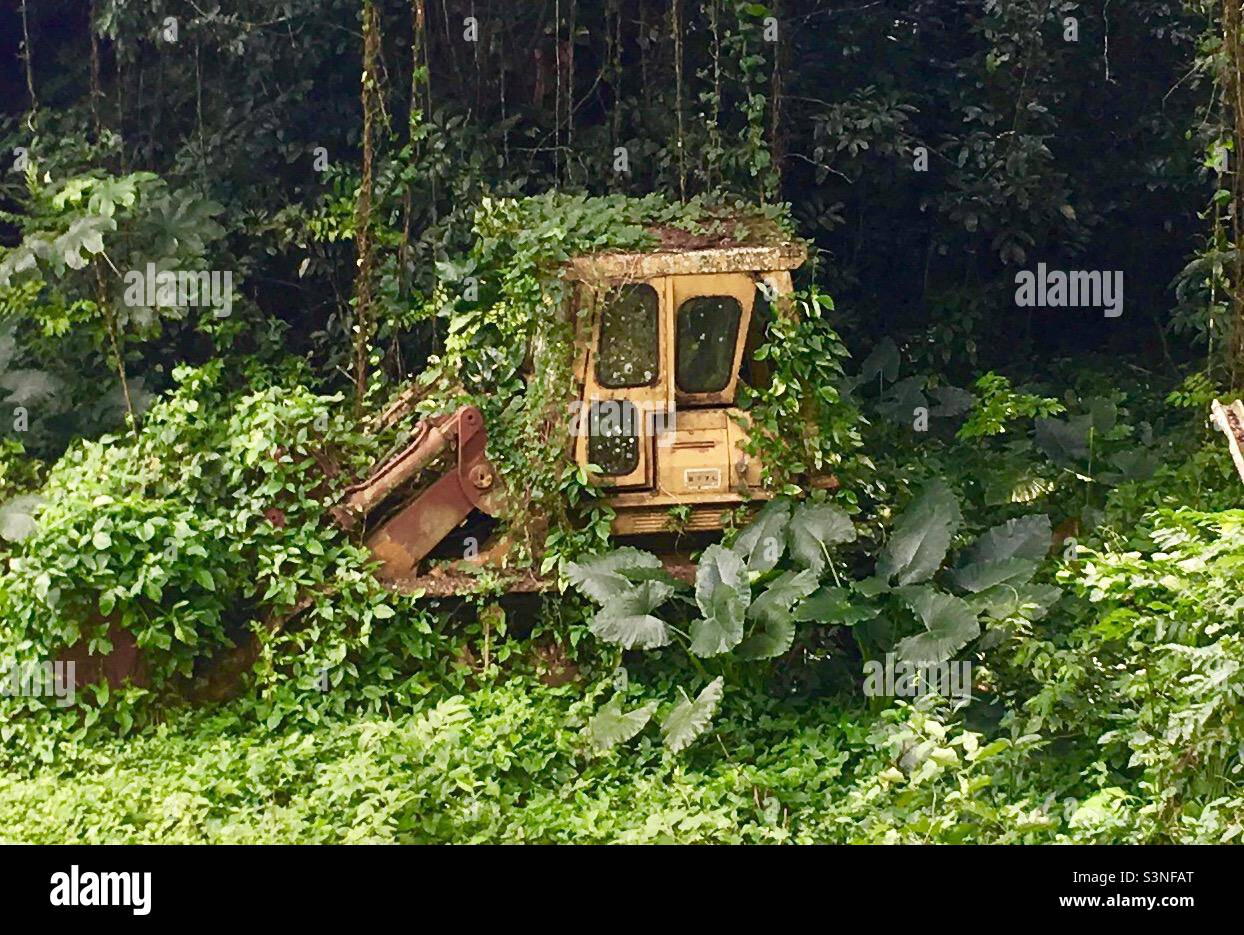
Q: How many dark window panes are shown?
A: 3